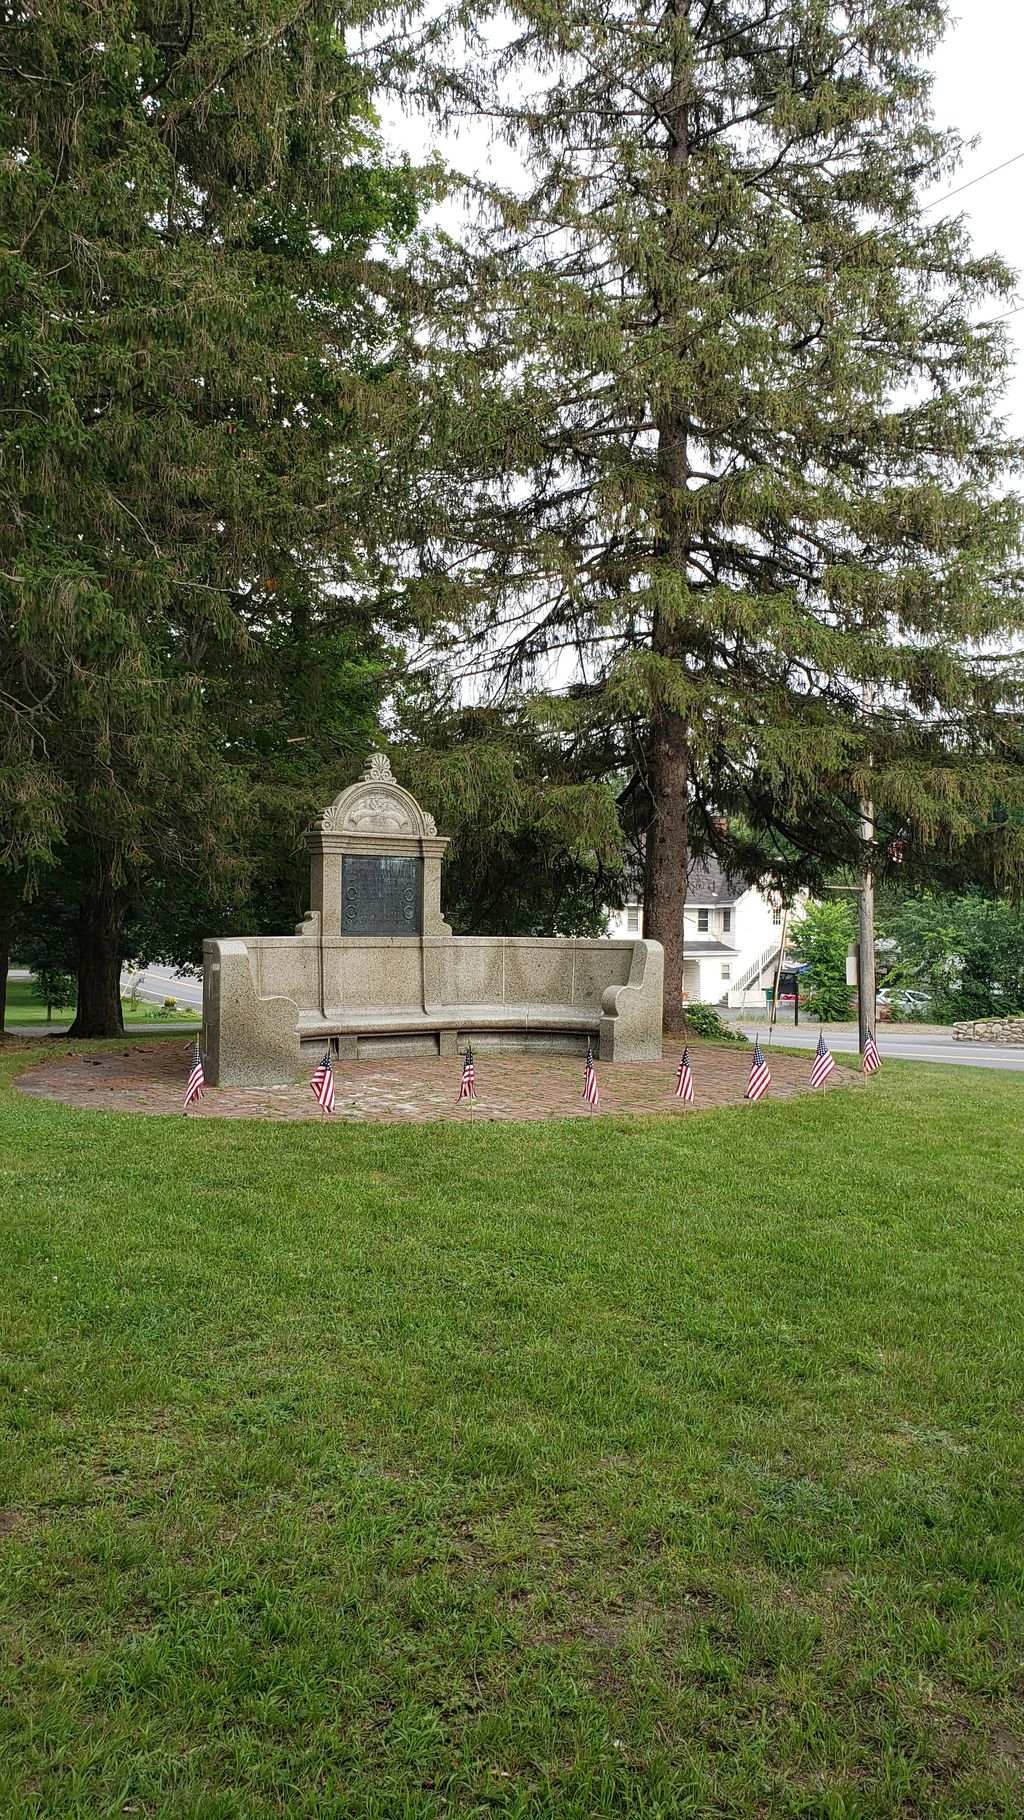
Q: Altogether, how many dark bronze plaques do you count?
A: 1